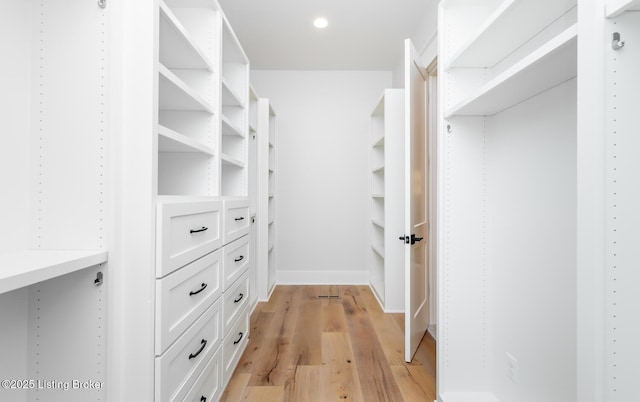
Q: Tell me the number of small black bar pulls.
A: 8